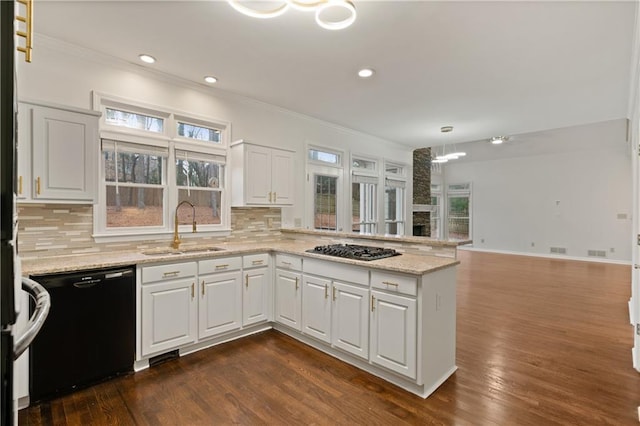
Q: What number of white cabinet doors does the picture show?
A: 11